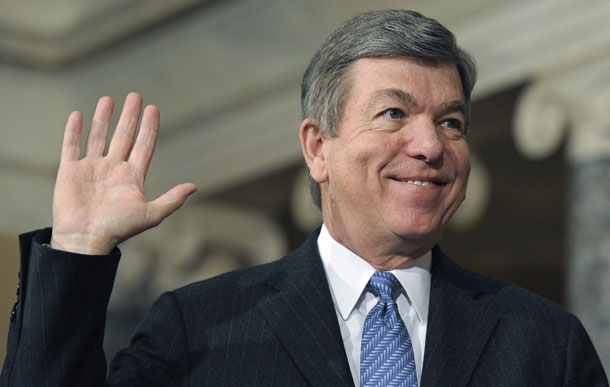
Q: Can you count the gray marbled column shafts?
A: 1